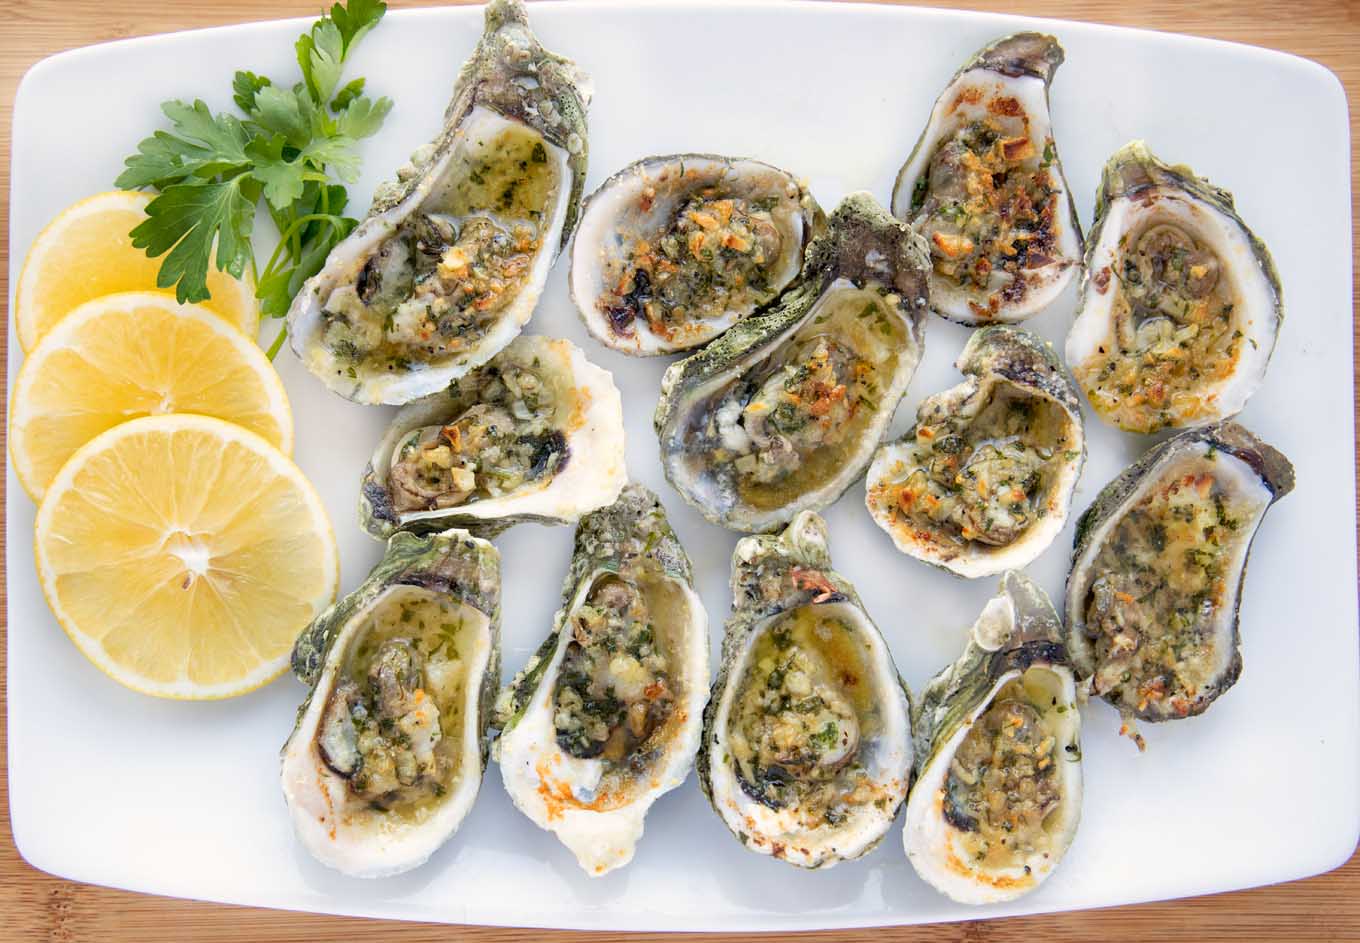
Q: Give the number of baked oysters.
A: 12